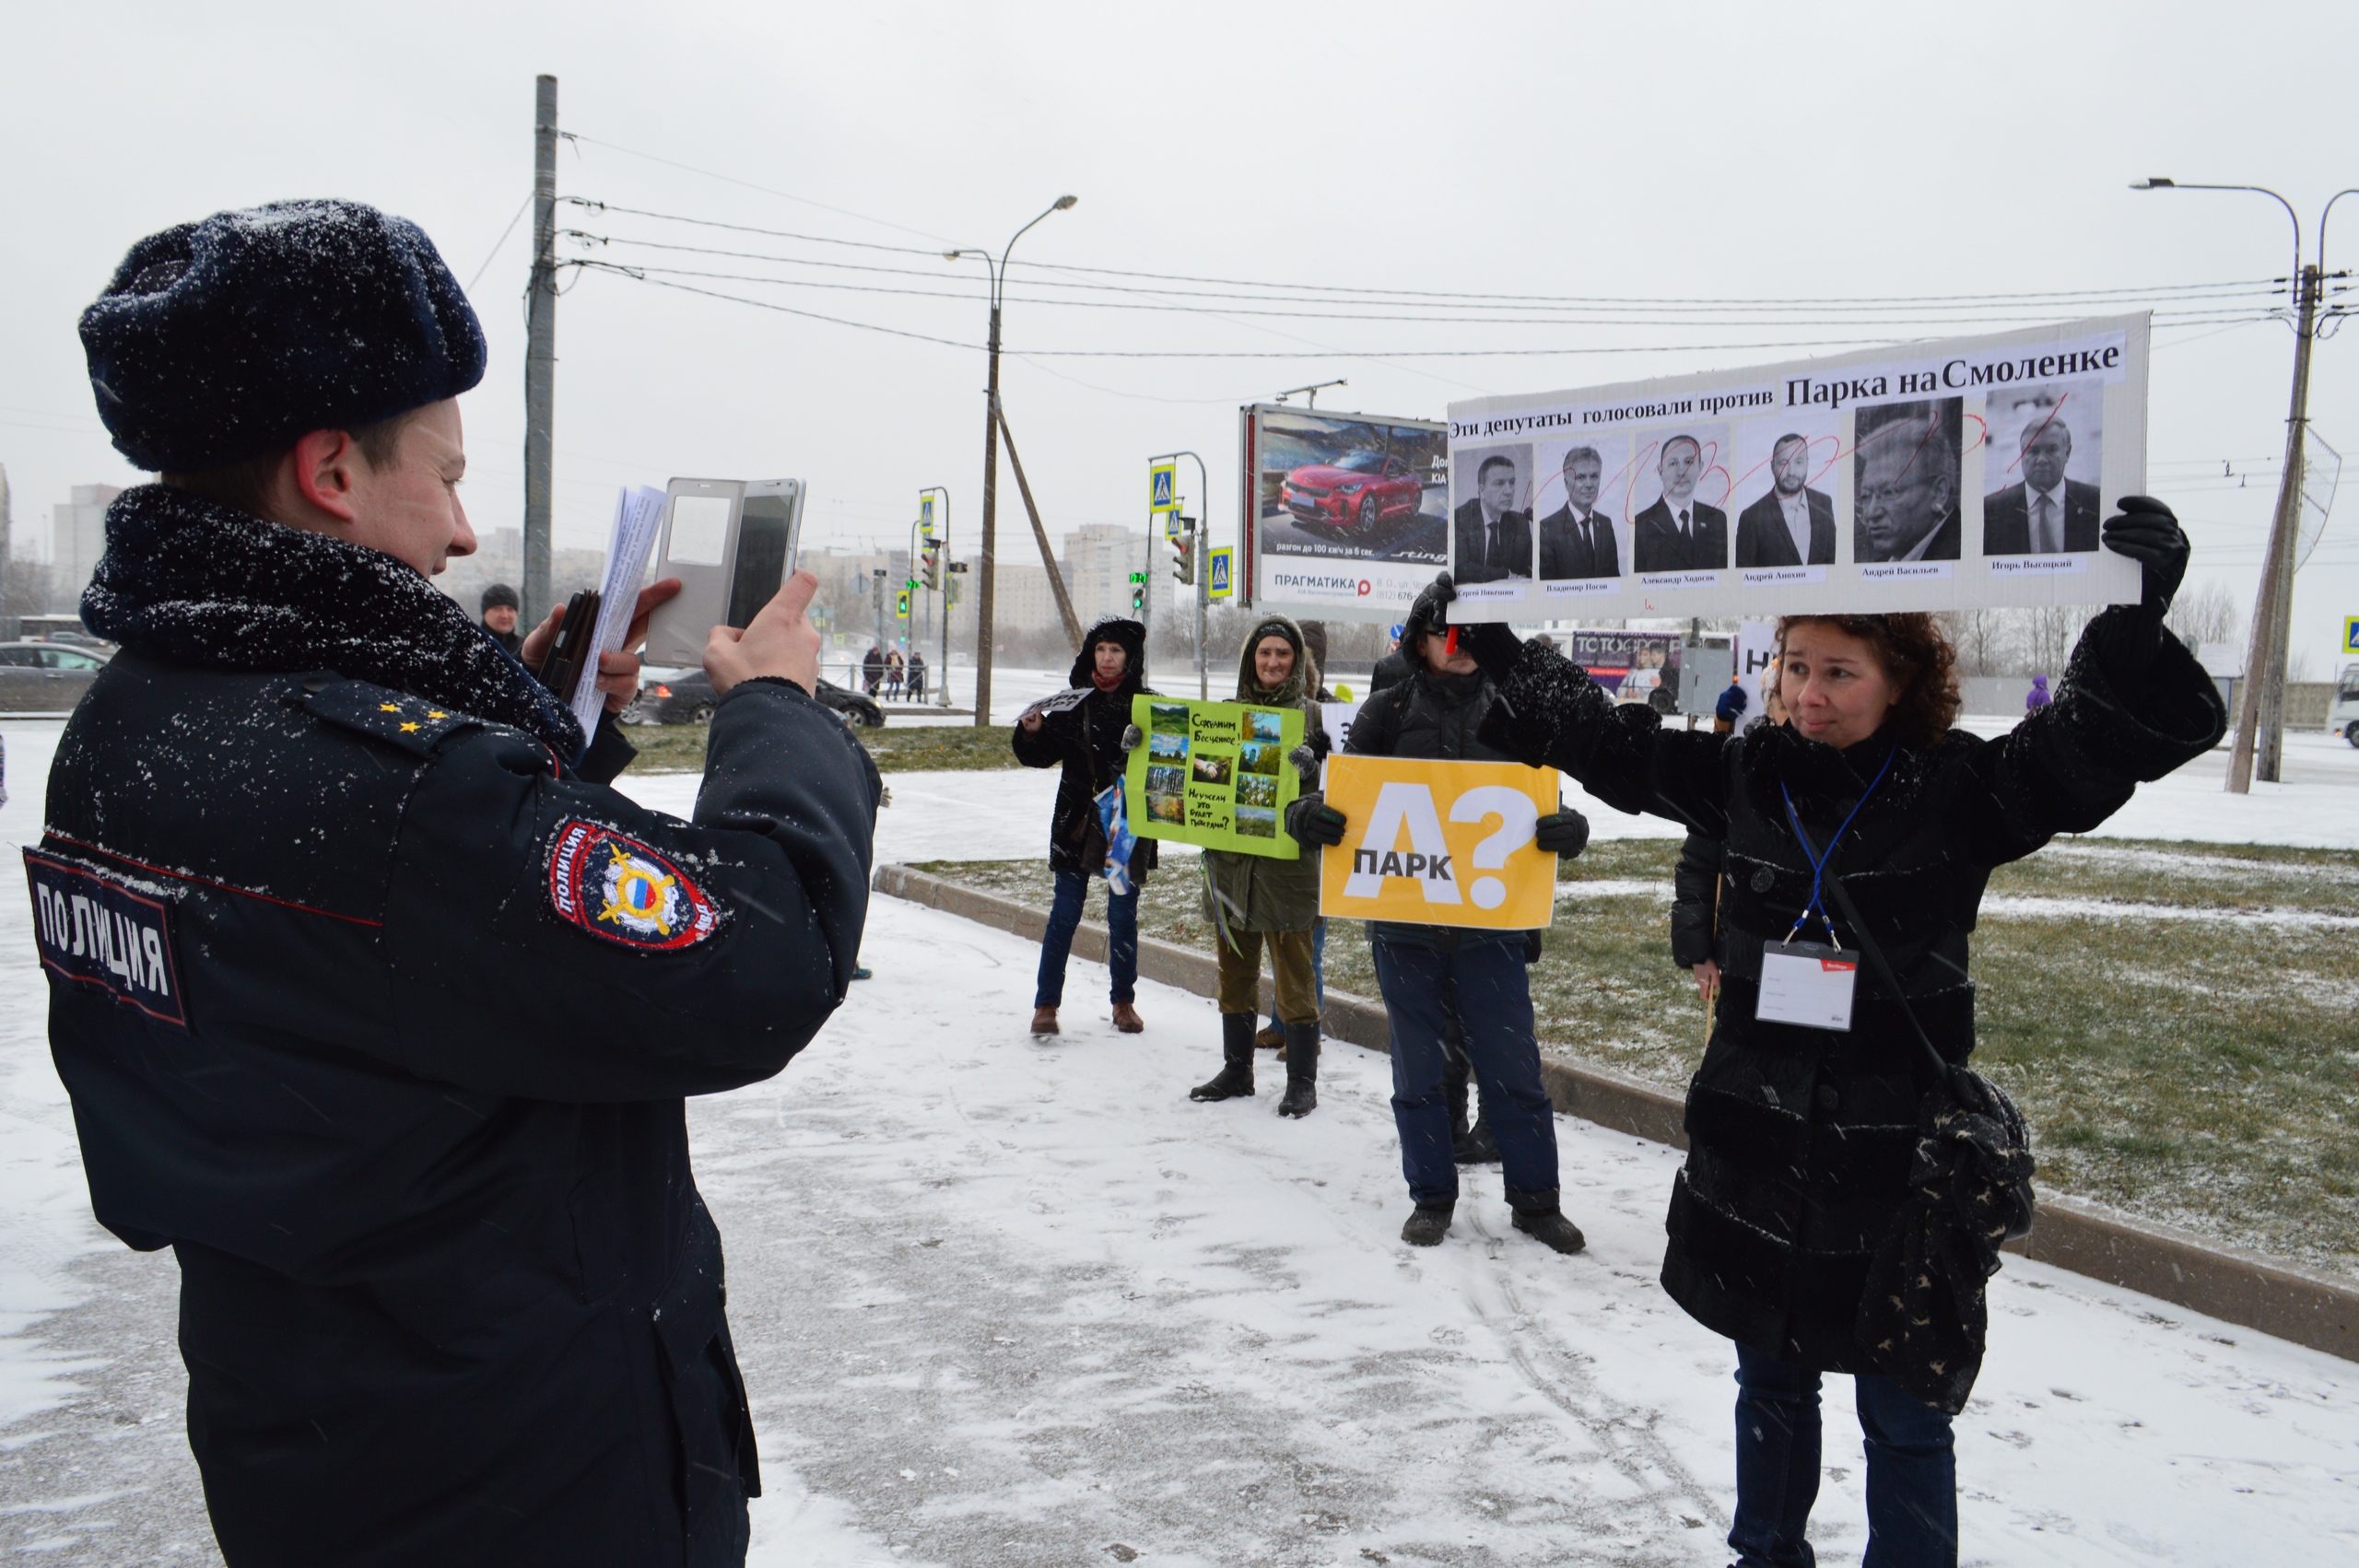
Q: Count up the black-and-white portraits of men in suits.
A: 6